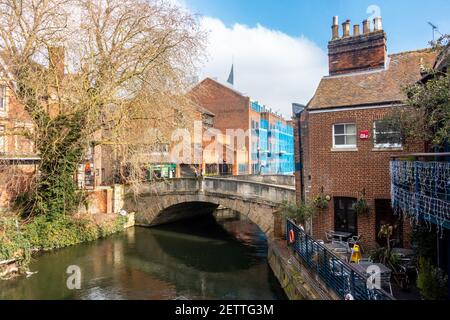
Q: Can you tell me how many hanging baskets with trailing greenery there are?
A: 2